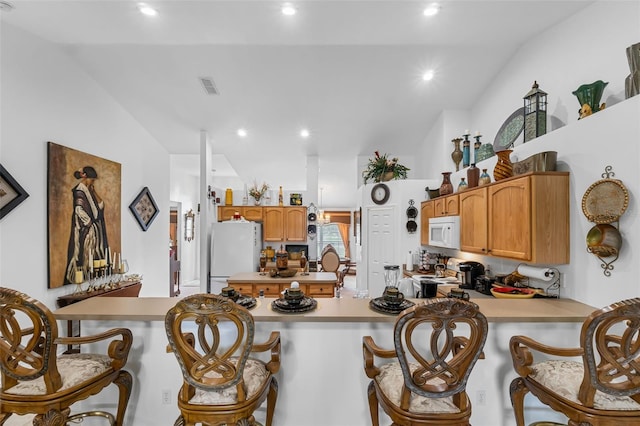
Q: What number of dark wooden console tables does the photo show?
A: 1